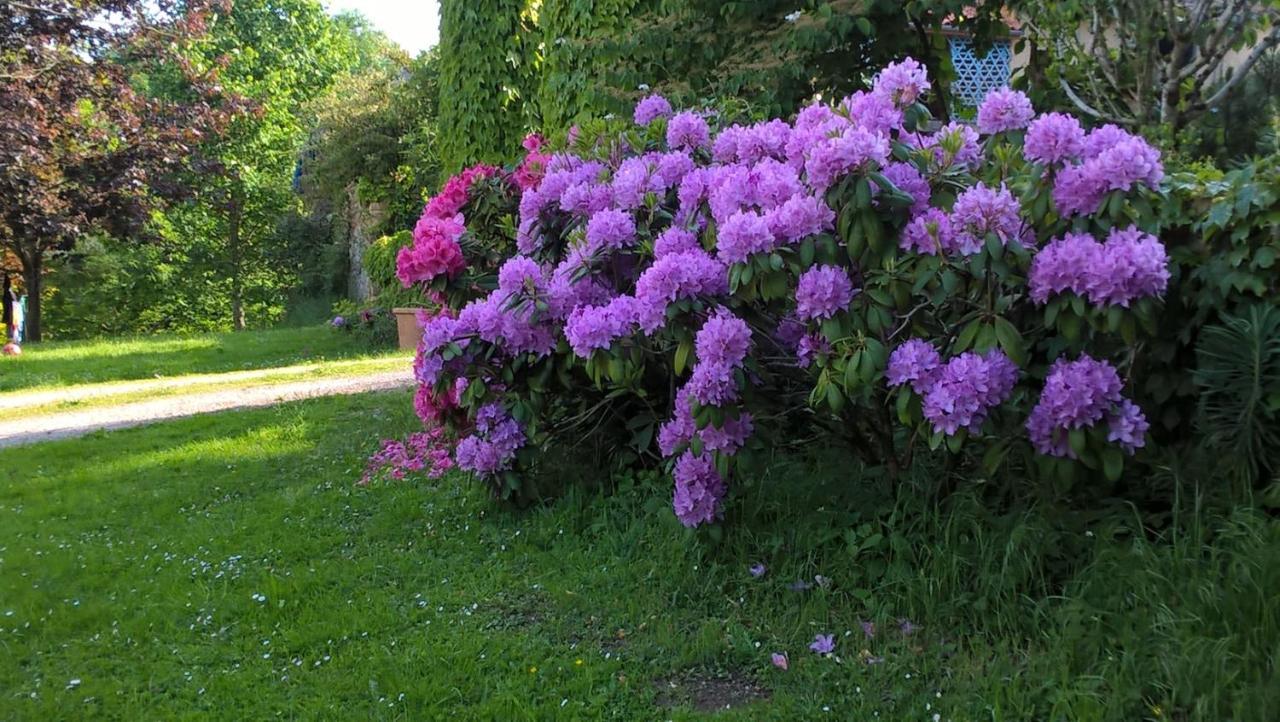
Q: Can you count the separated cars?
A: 0